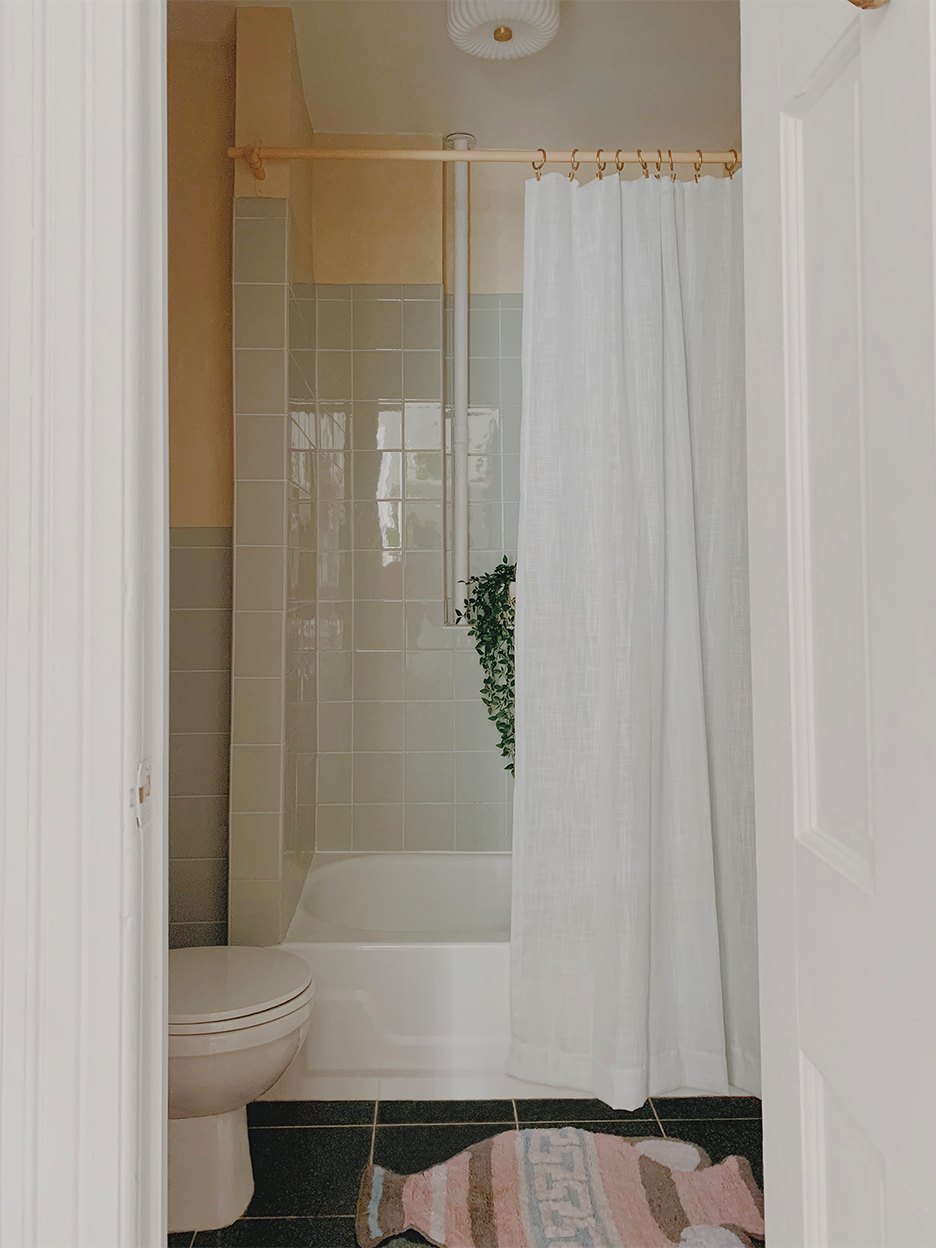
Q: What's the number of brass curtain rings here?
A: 9